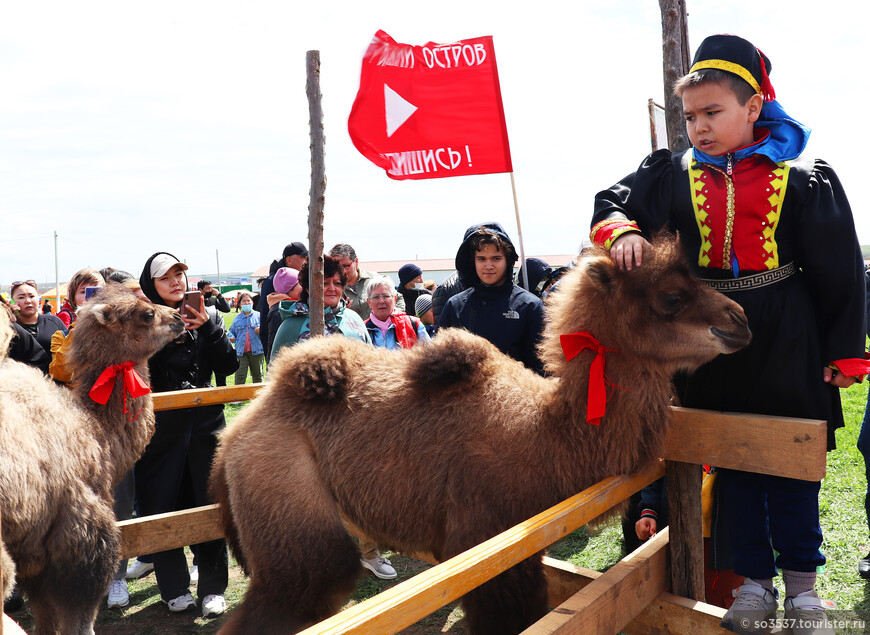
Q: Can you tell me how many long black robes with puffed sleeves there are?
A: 1